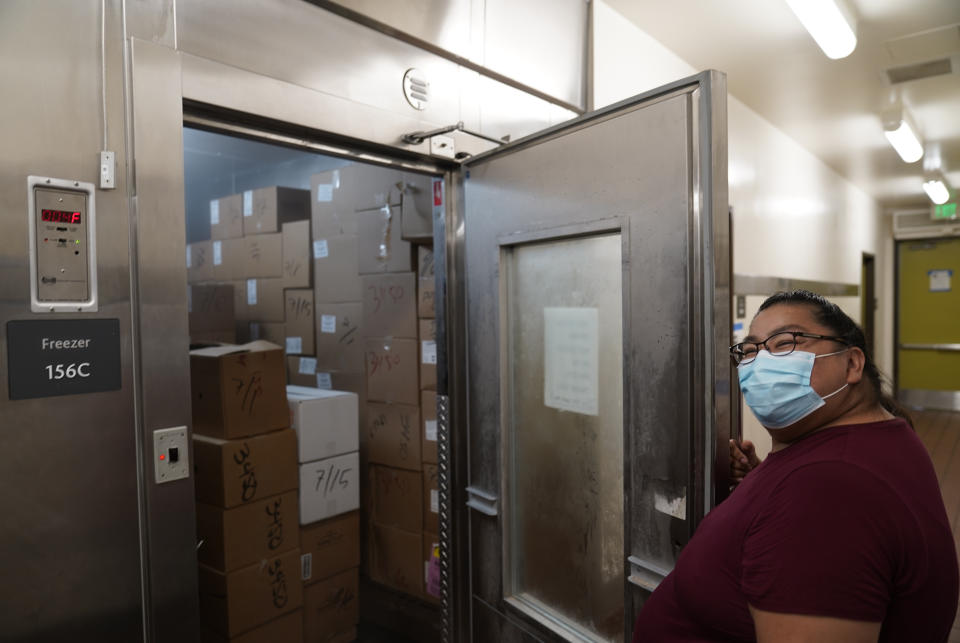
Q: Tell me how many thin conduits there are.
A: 1